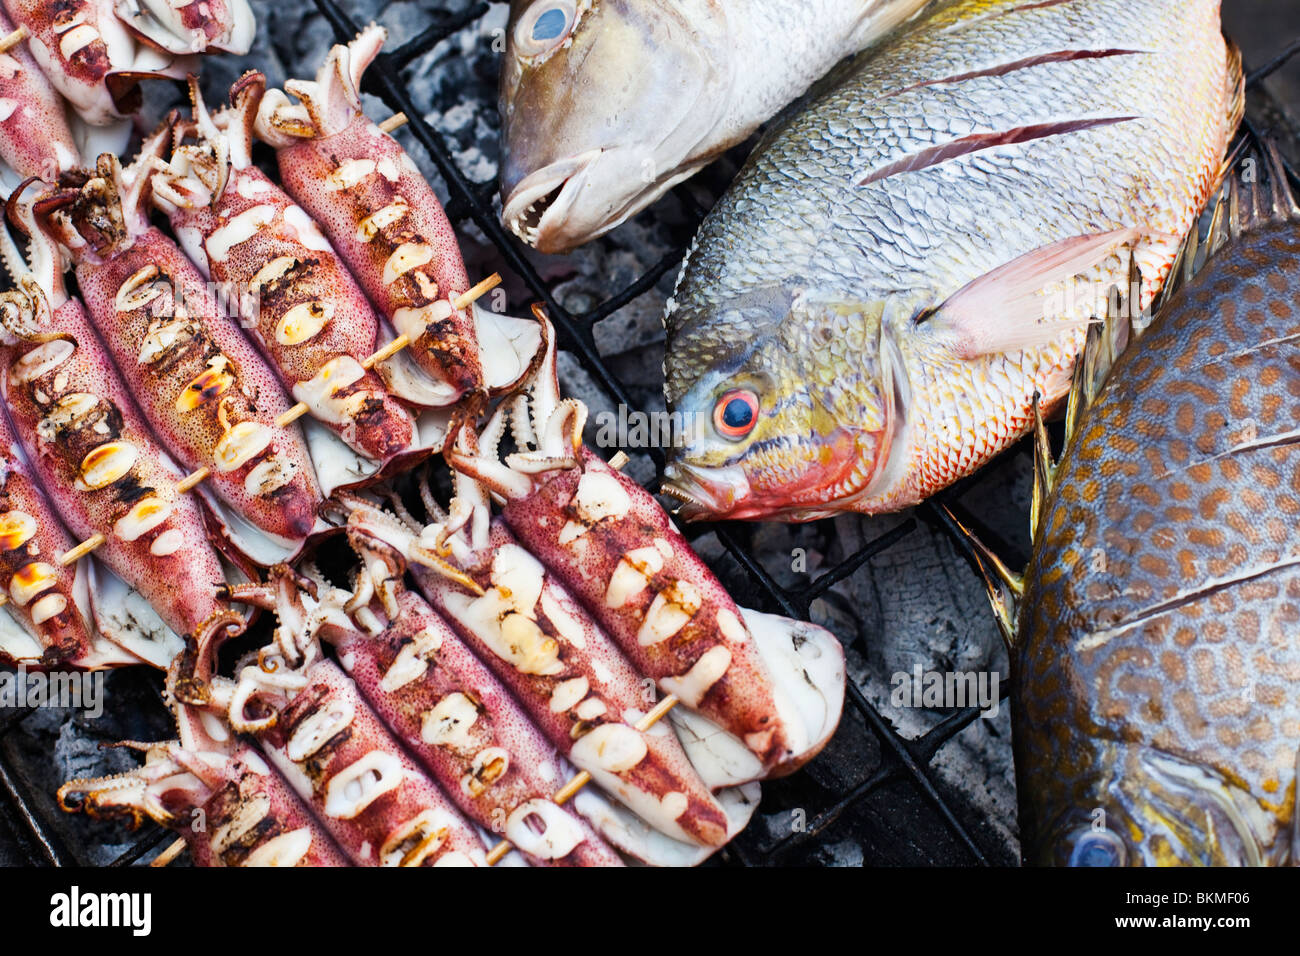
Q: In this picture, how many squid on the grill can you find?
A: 13